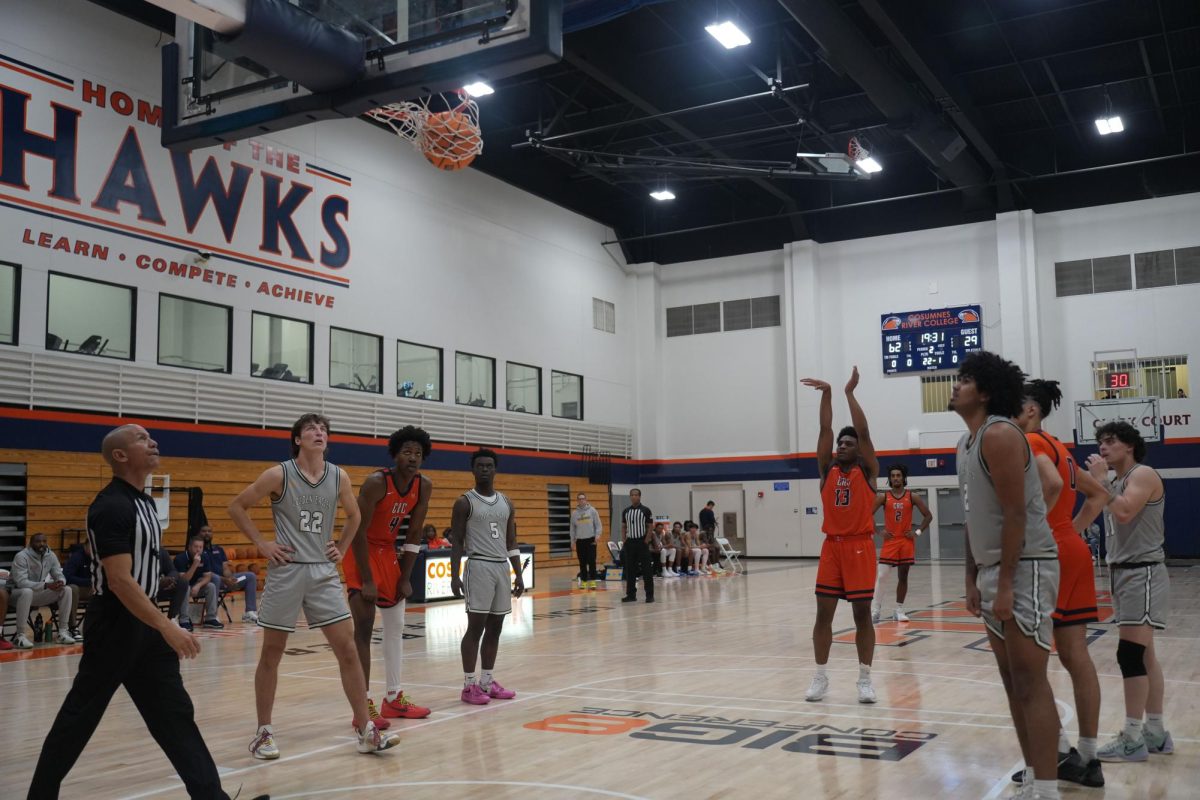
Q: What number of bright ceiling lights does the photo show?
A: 5